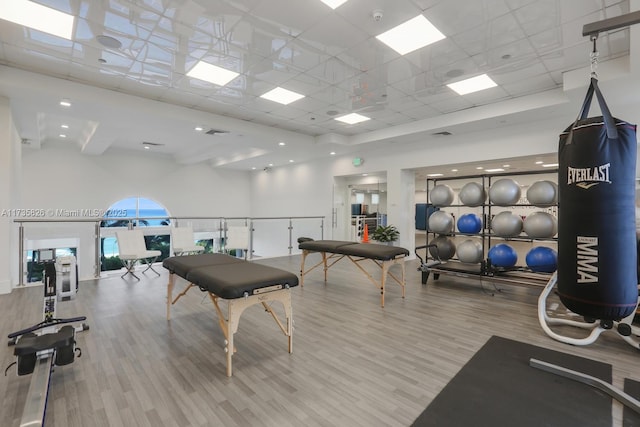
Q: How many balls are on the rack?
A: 12